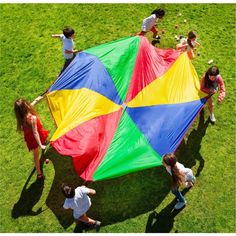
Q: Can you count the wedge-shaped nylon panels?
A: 8